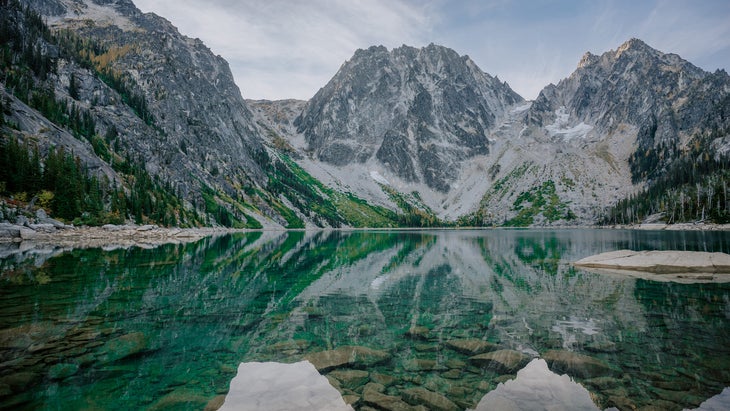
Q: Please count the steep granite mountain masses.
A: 3